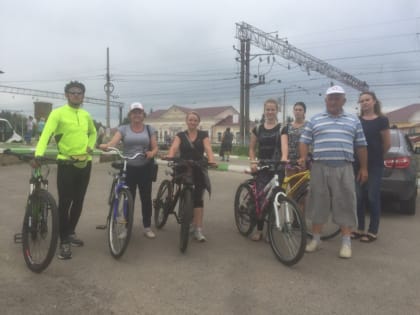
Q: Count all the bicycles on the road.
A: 5